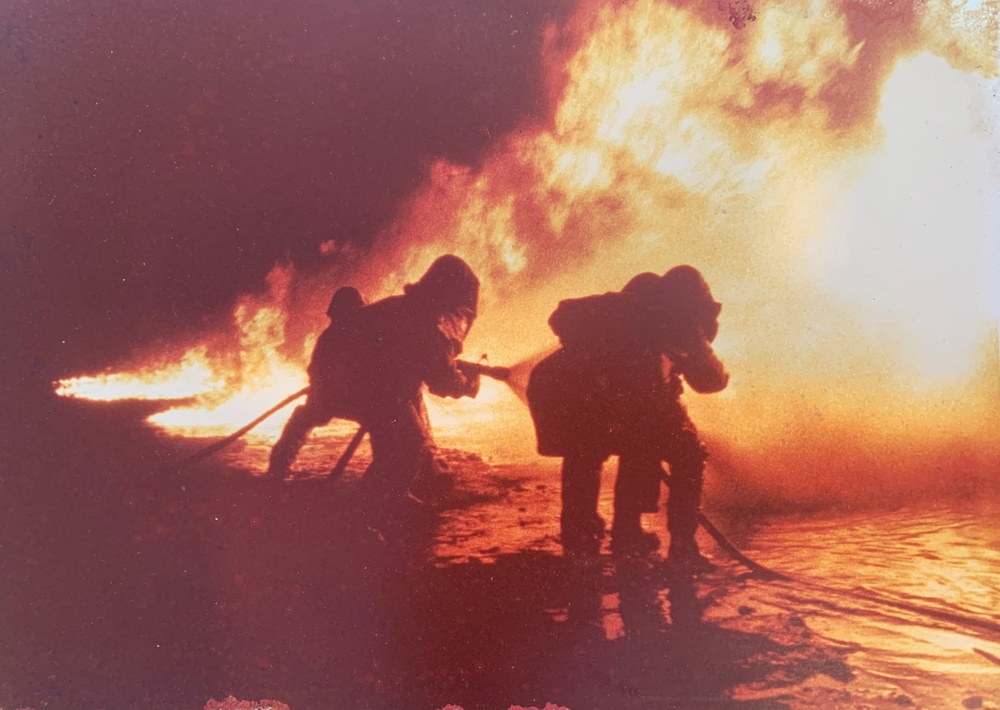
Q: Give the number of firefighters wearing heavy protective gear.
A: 4